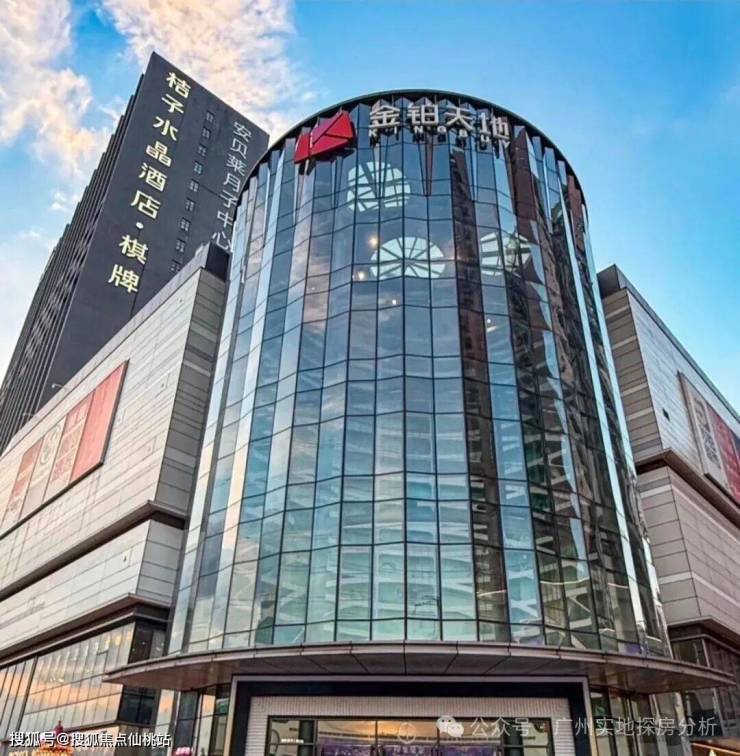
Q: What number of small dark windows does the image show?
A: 9